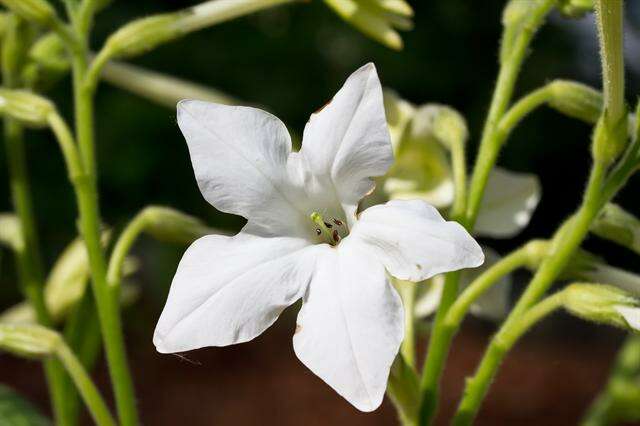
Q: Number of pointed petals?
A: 5